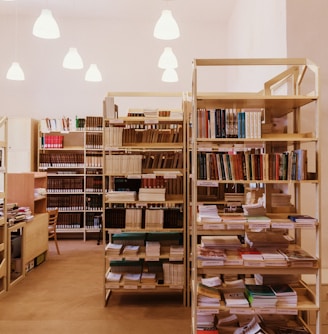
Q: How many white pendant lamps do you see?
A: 7